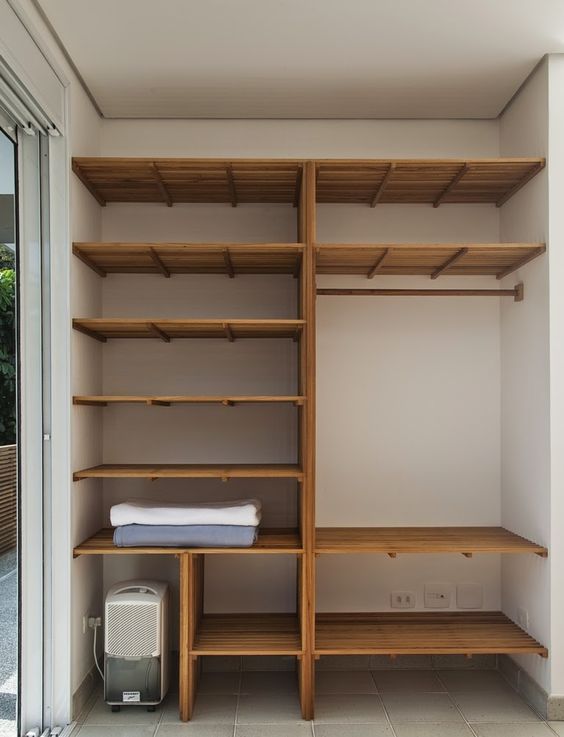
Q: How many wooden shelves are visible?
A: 11